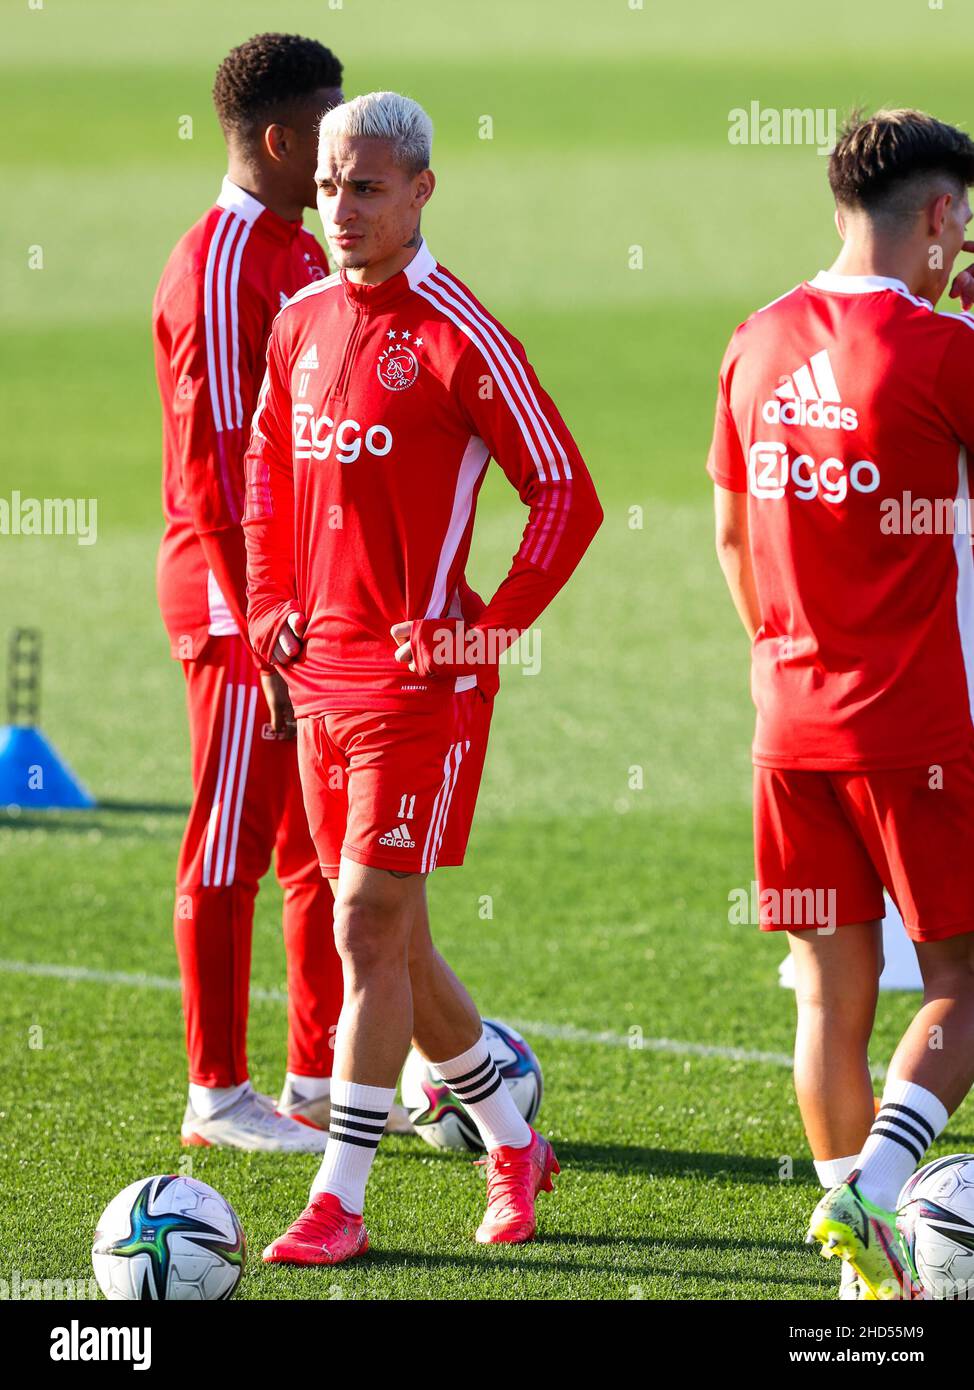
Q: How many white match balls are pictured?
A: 3